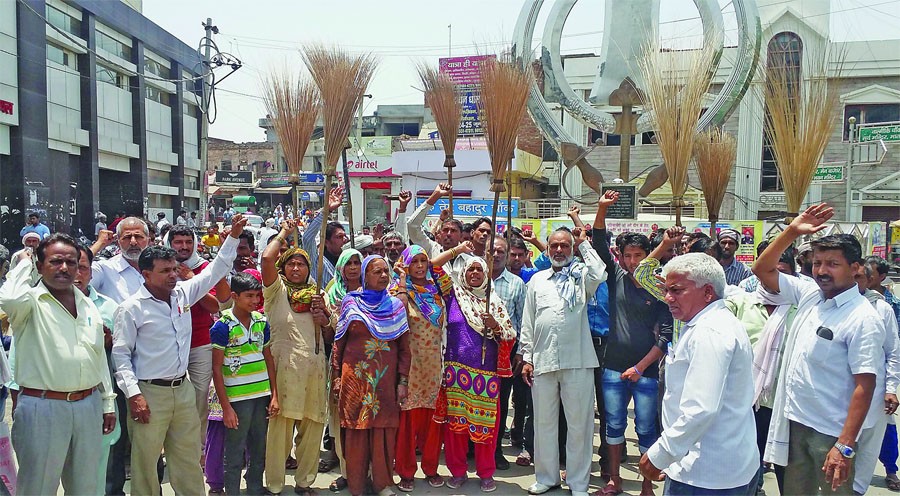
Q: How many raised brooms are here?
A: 7